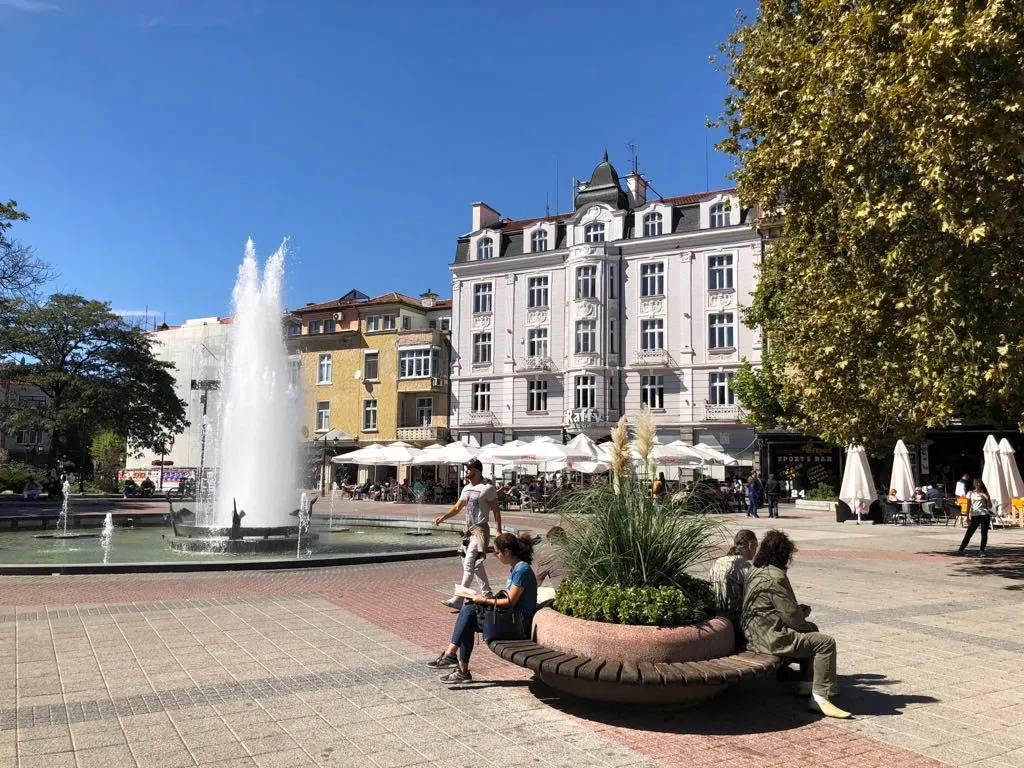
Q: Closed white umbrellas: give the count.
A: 4